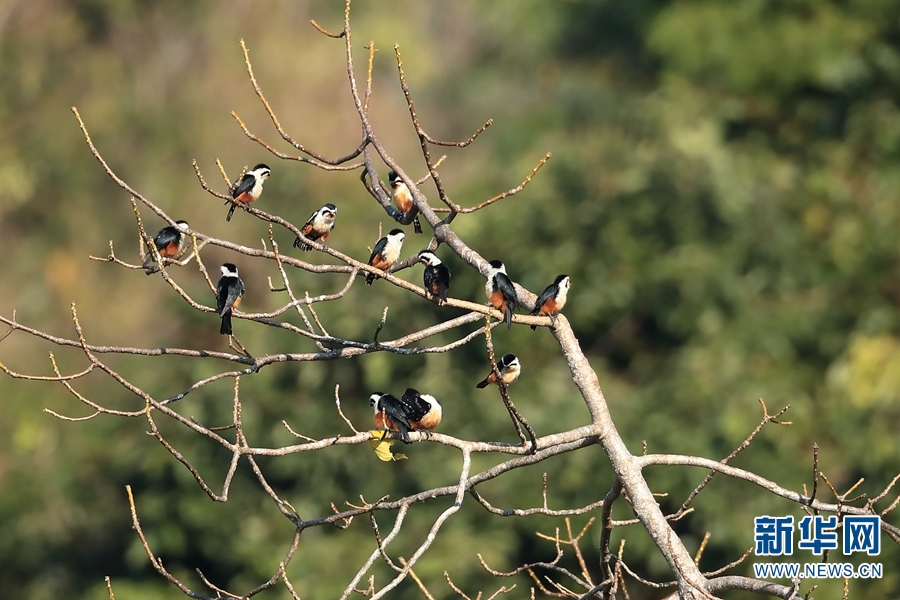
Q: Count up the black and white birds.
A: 12